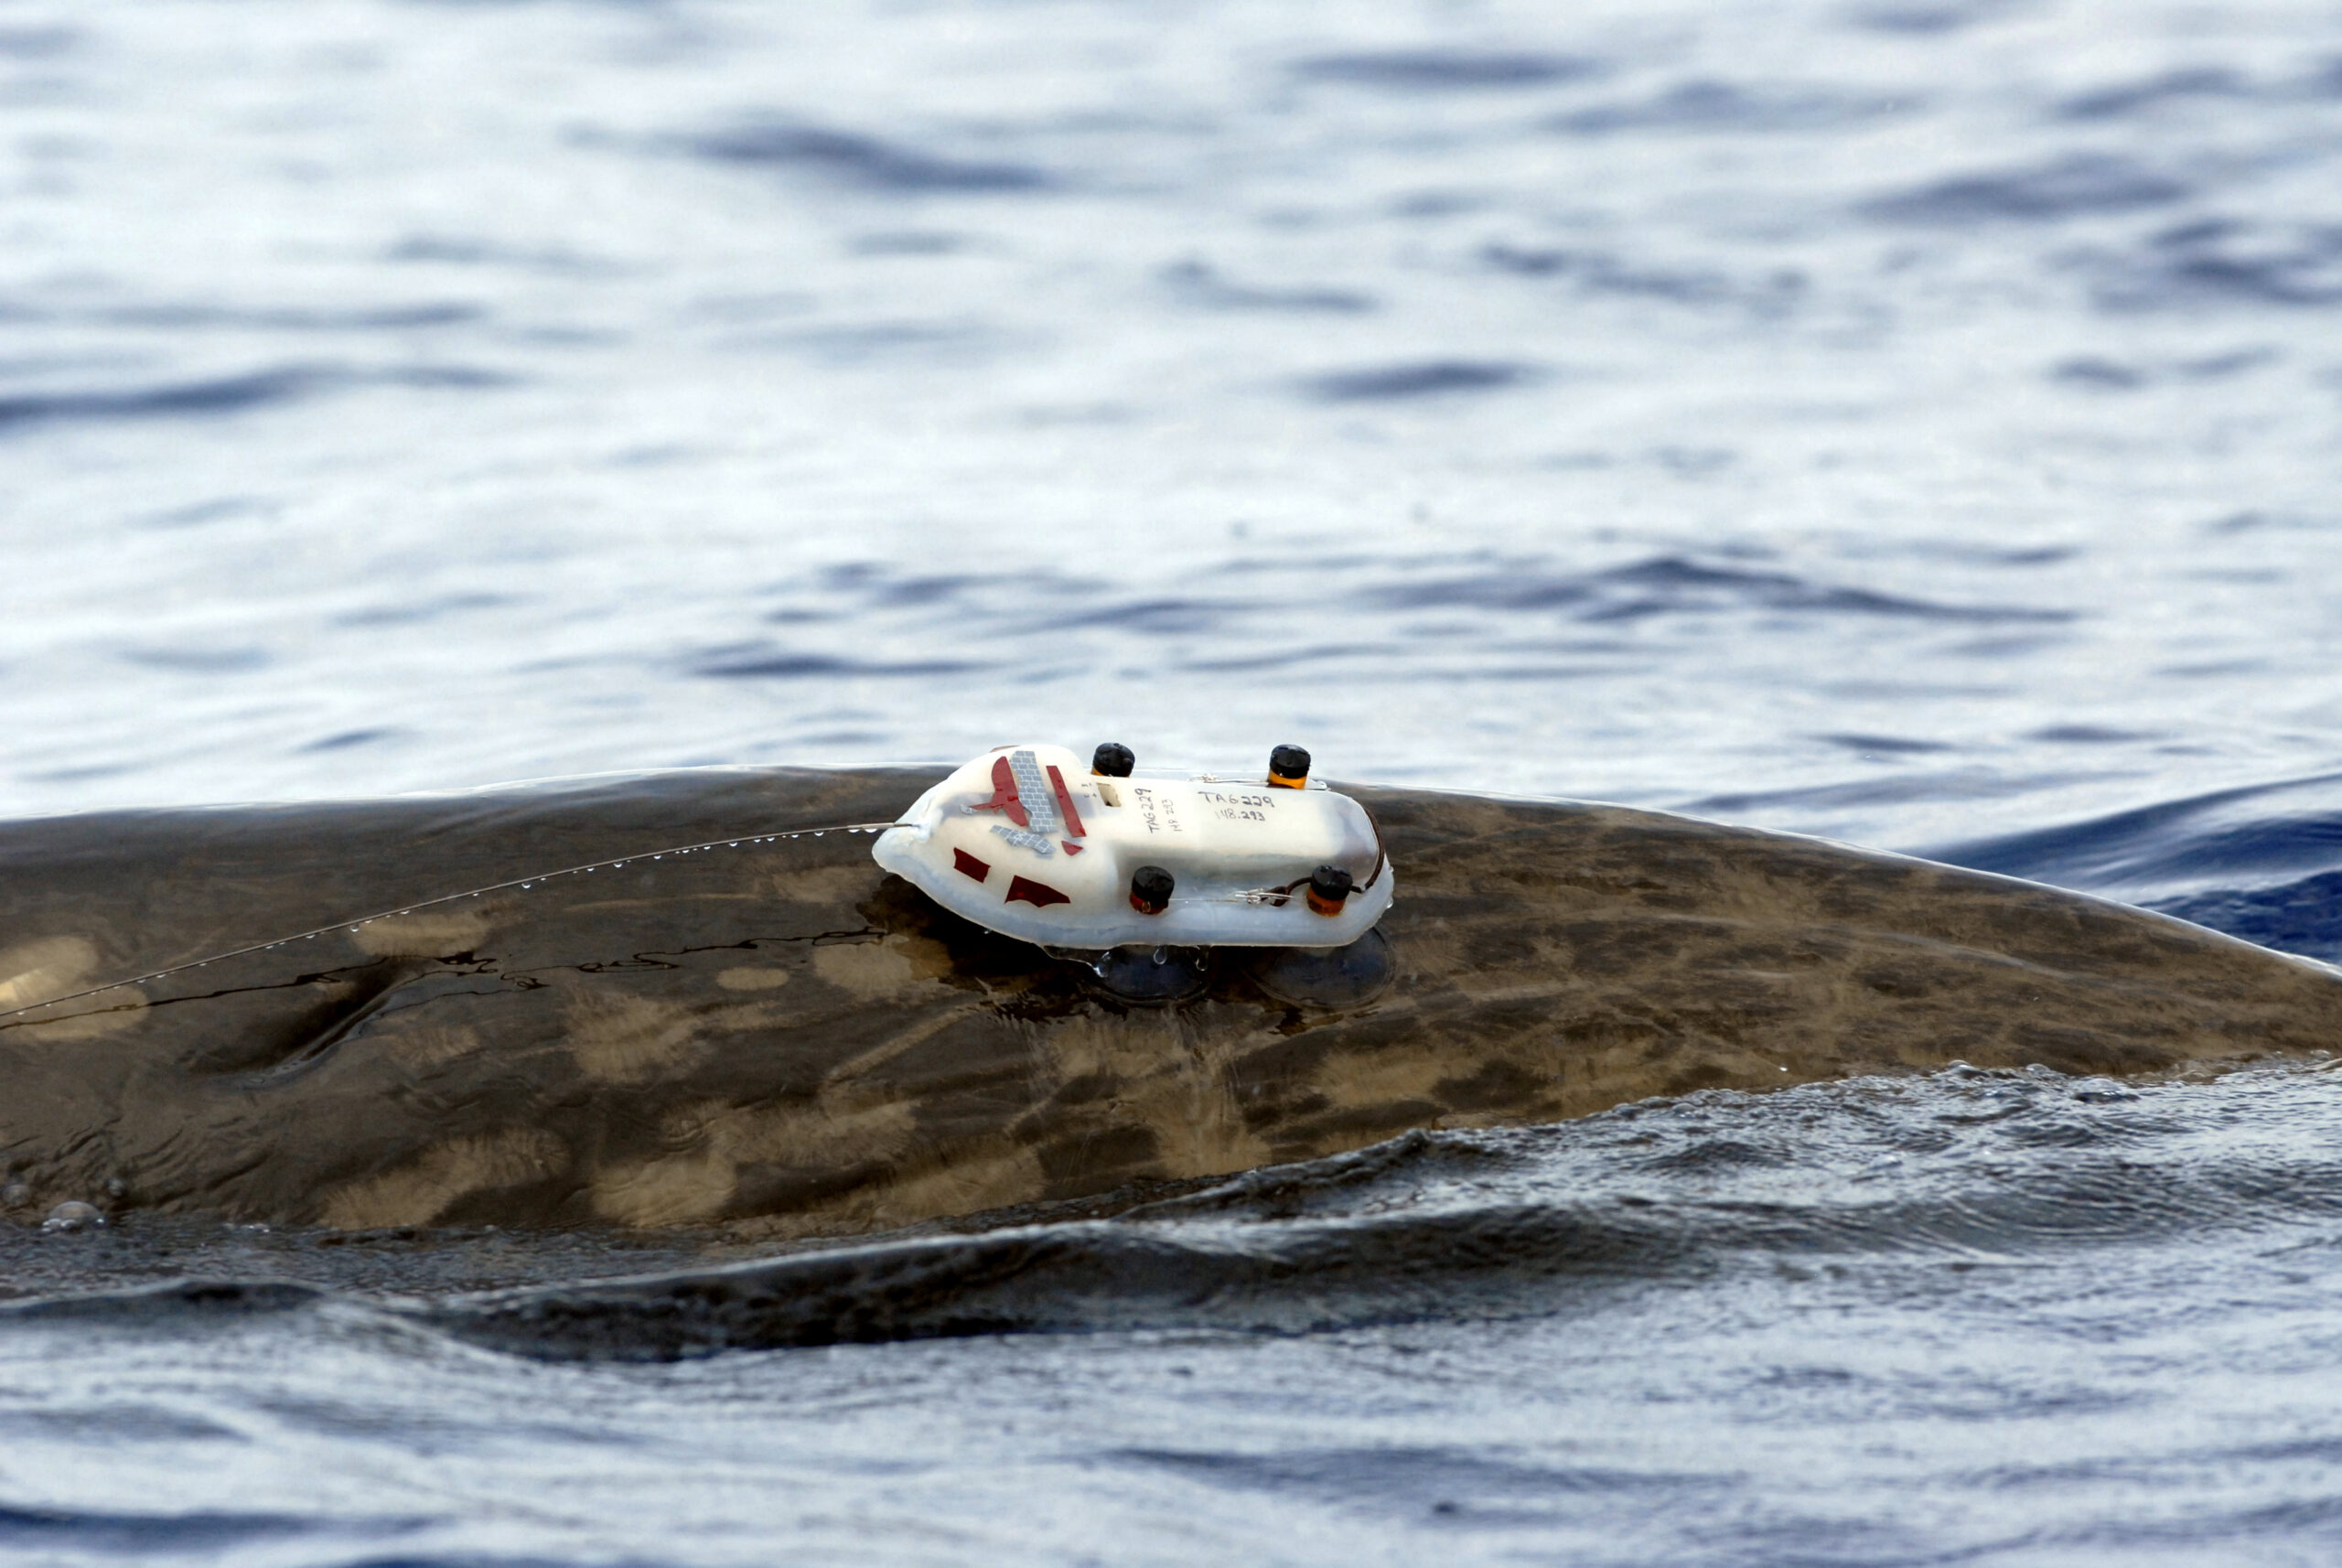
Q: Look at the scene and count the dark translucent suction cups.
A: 2